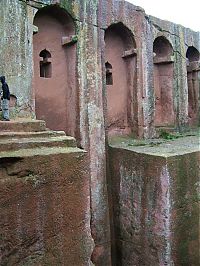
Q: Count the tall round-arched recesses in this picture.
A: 4